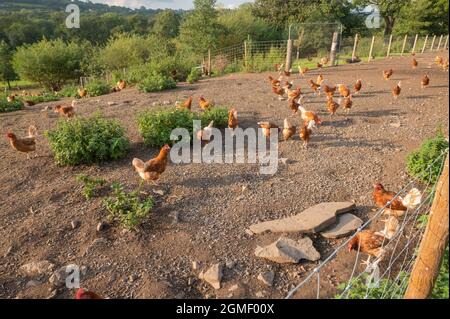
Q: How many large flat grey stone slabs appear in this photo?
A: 3